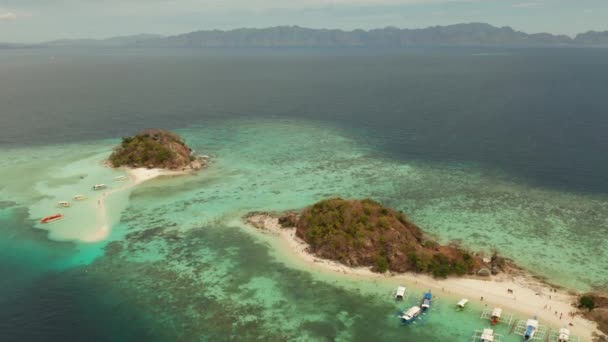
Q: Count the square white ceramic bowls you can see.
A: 0